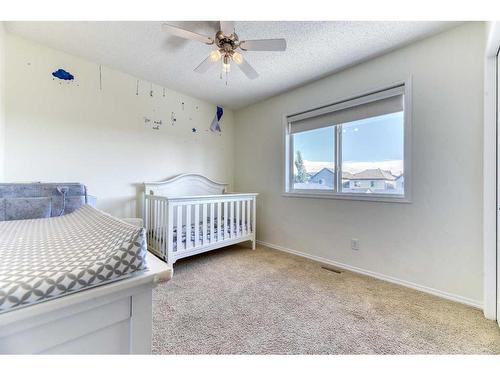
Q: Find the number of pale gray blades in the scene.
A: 5